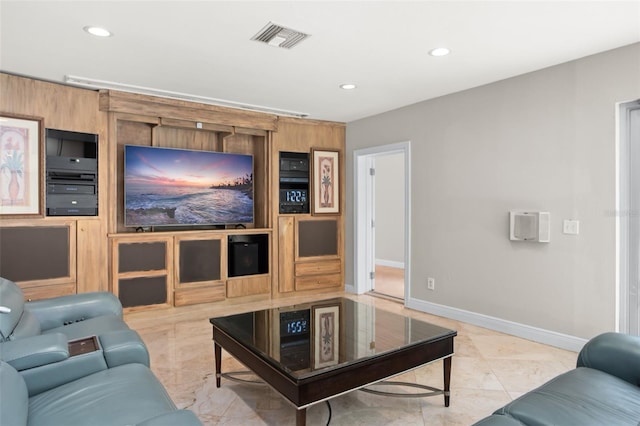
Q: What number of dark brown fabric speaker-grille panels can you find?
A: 5